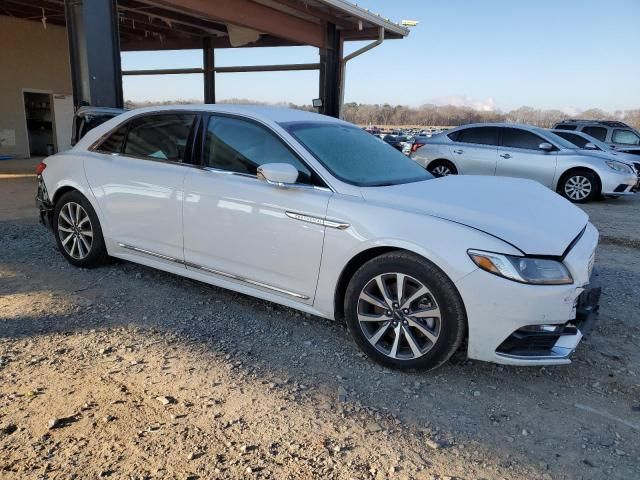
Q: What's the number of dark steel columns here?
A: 3